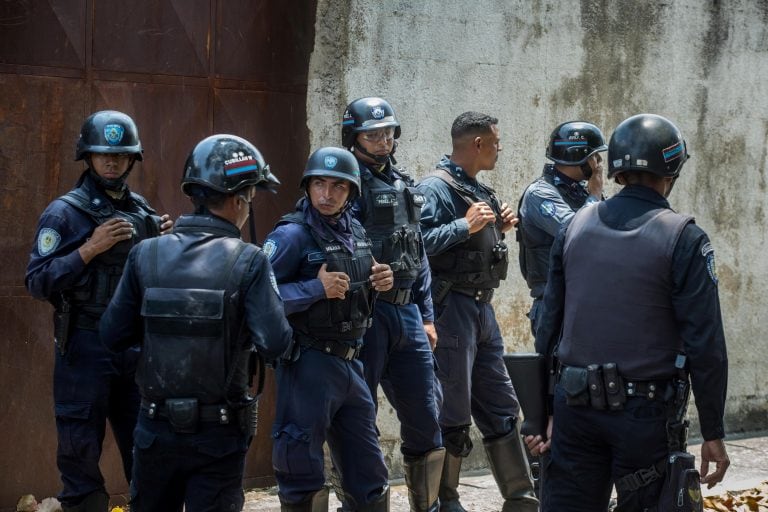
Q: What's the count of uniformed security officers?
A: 7